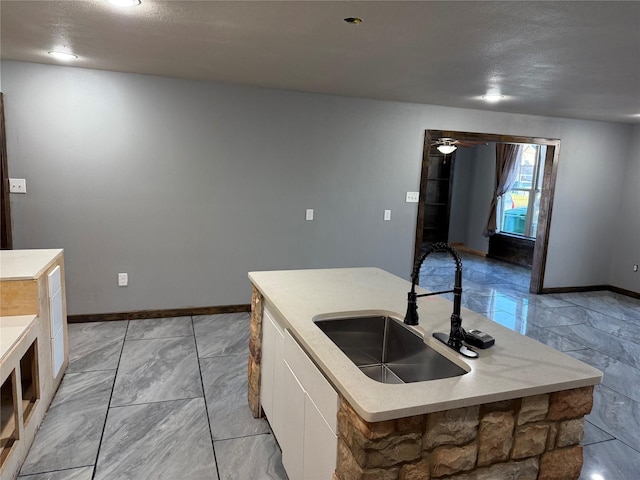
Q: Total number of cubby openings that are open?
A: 2